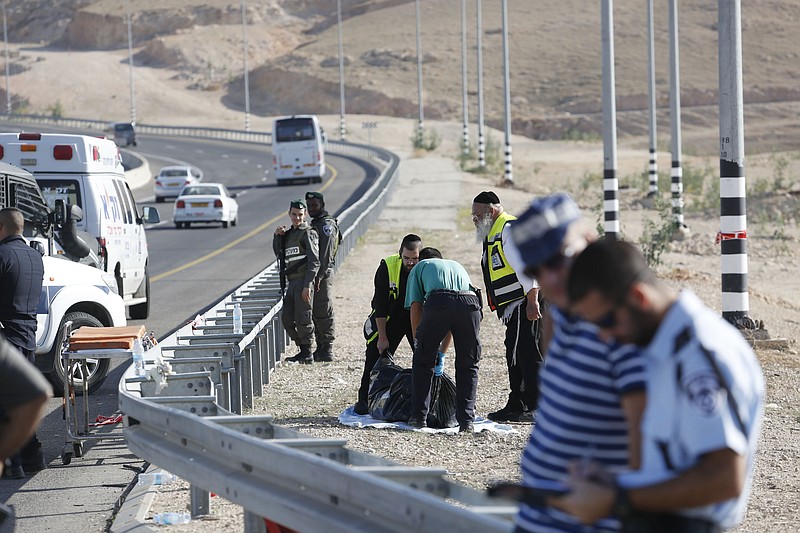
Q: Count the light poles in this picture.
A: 12